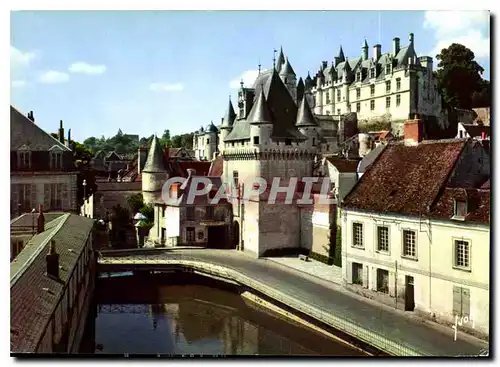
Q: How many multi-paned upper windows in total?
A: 4